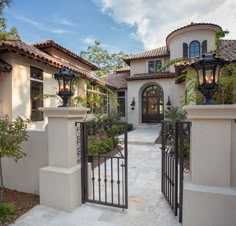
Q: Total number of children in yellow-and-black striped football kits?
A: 0